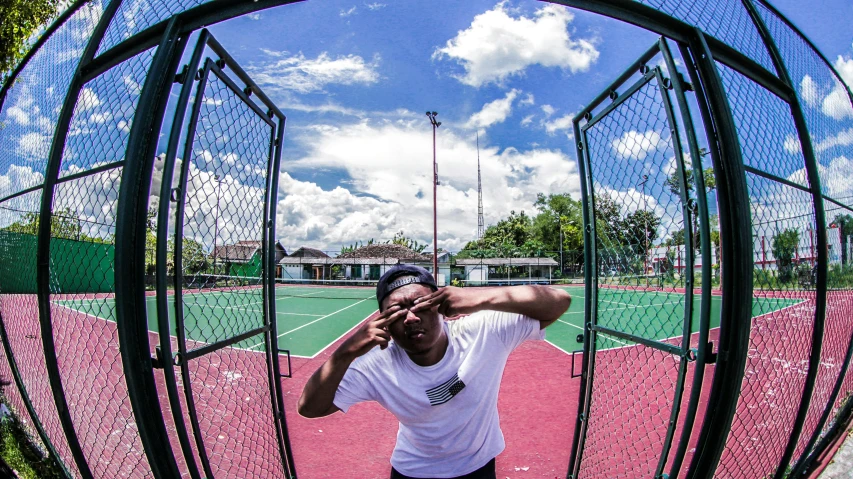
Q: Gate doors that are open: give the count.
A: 2